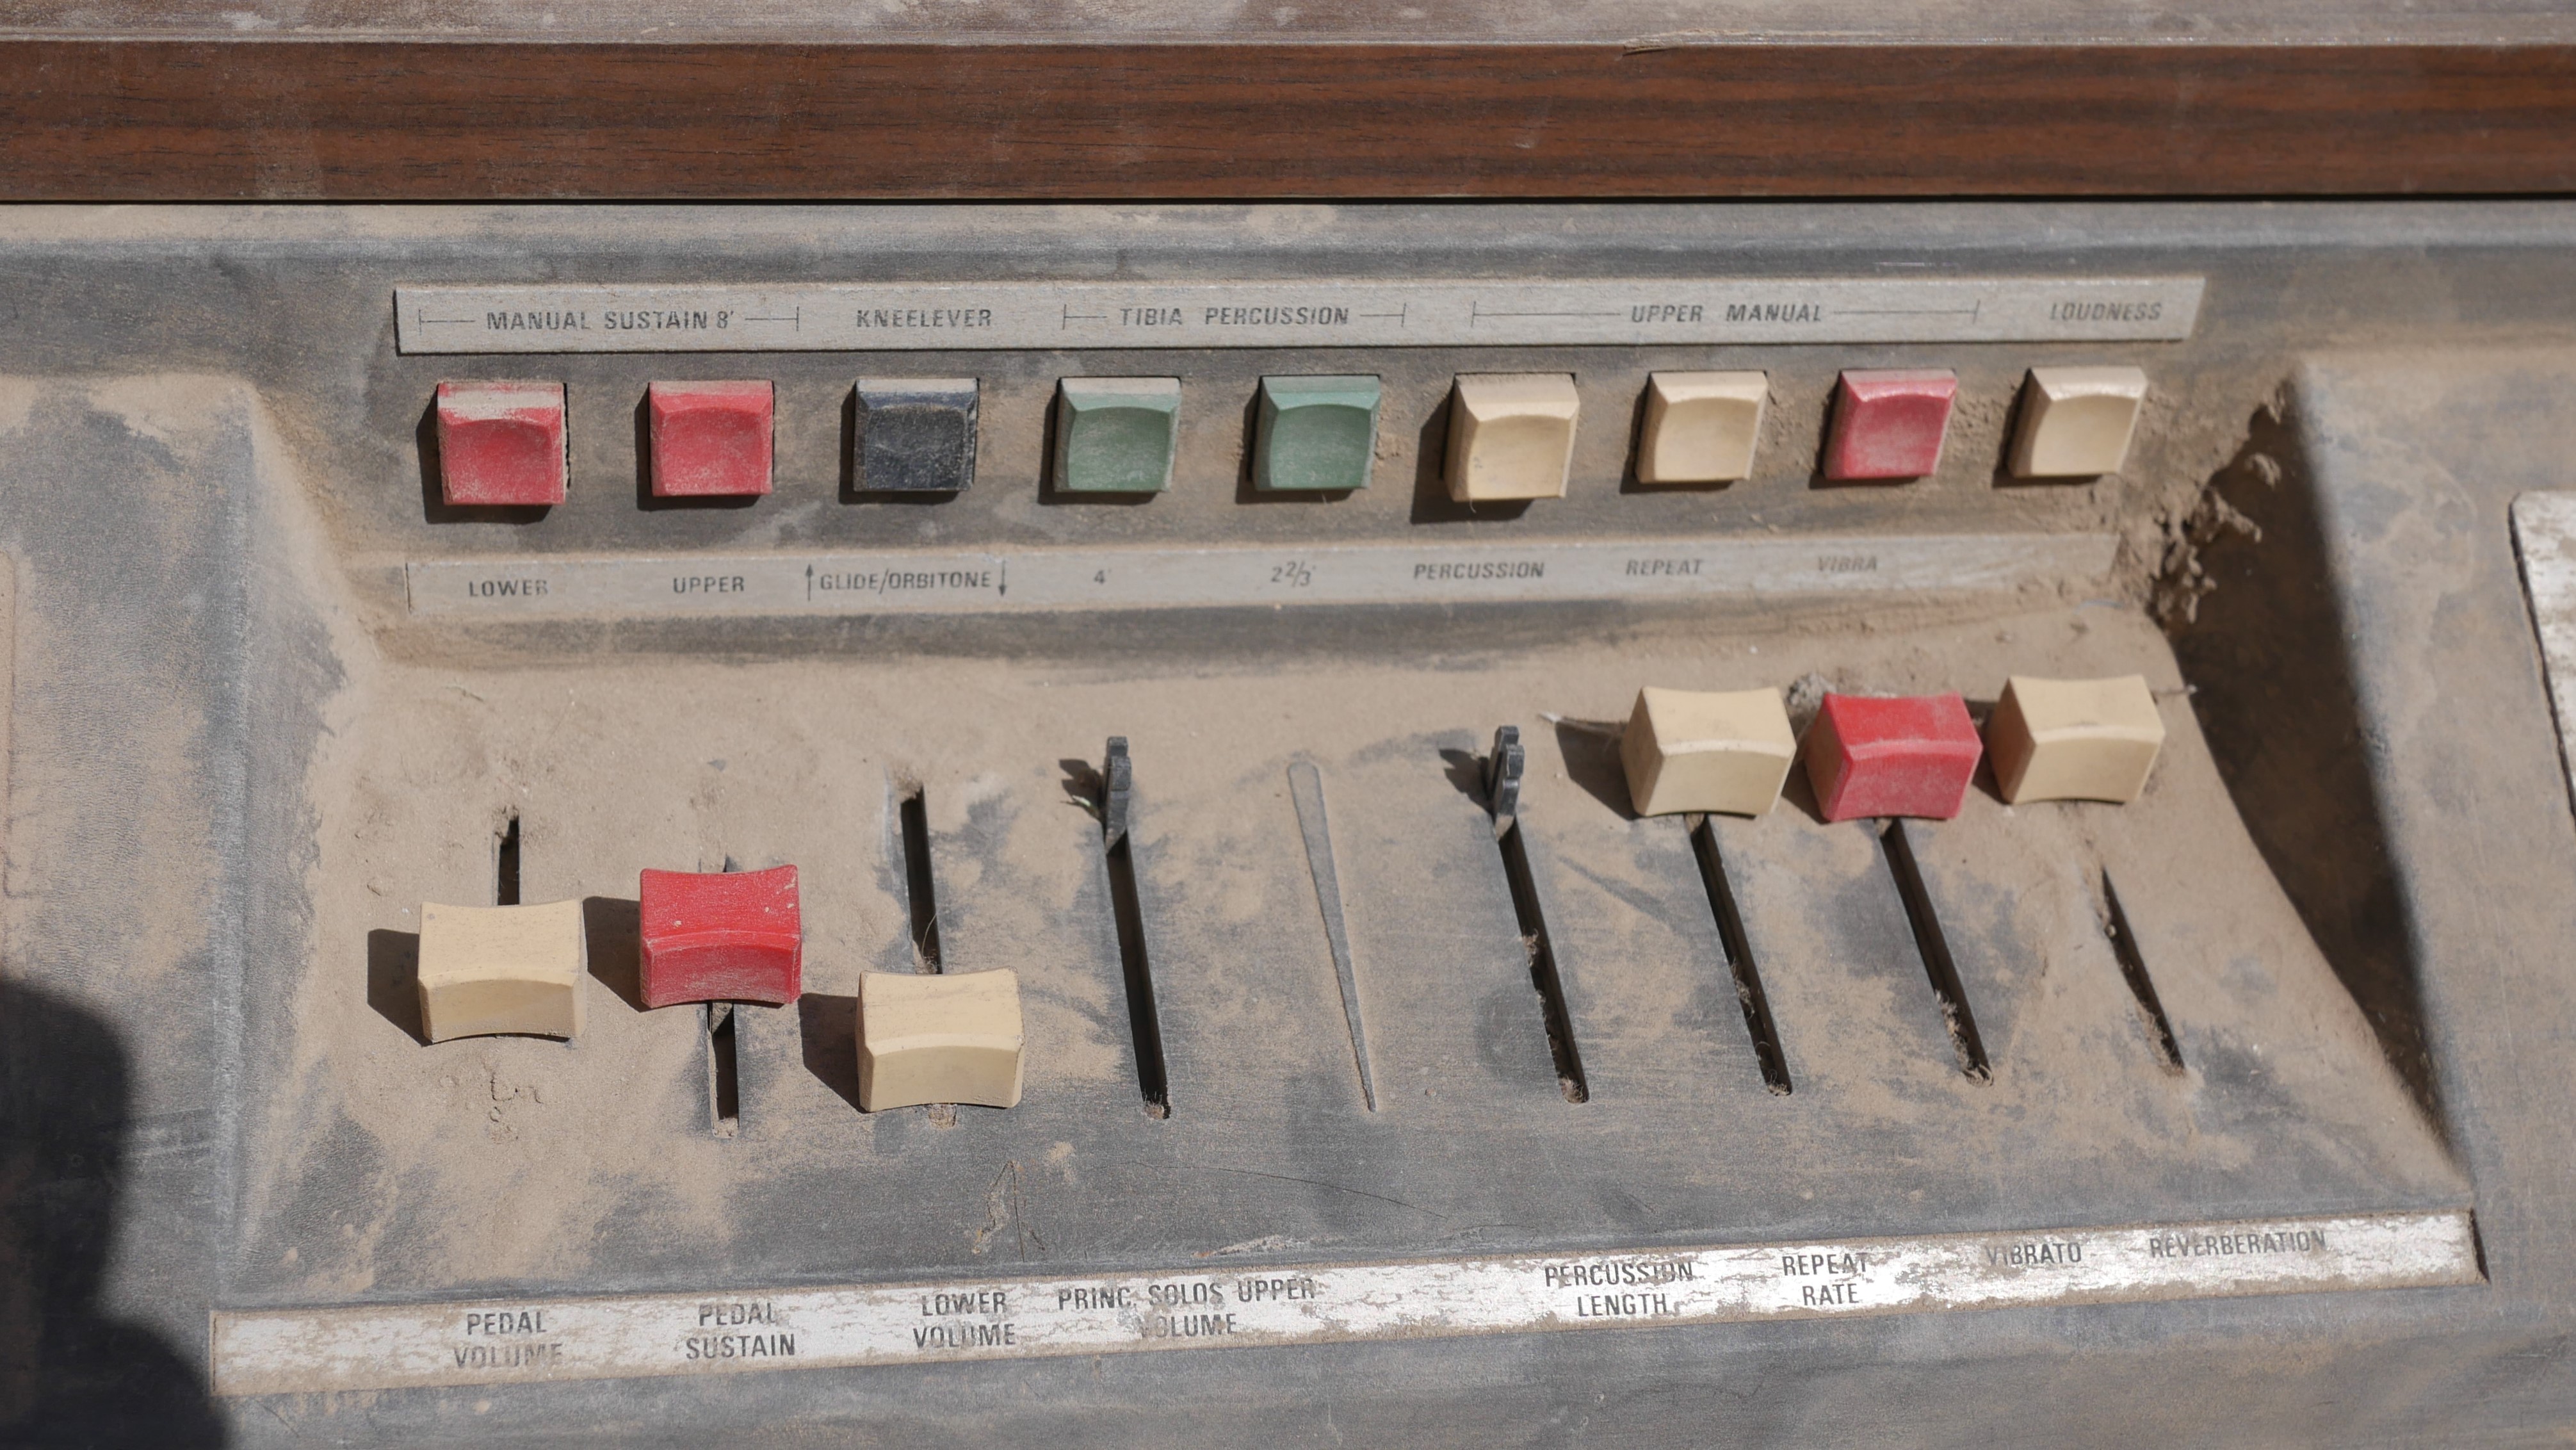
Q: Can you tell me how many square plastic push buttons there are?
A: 9